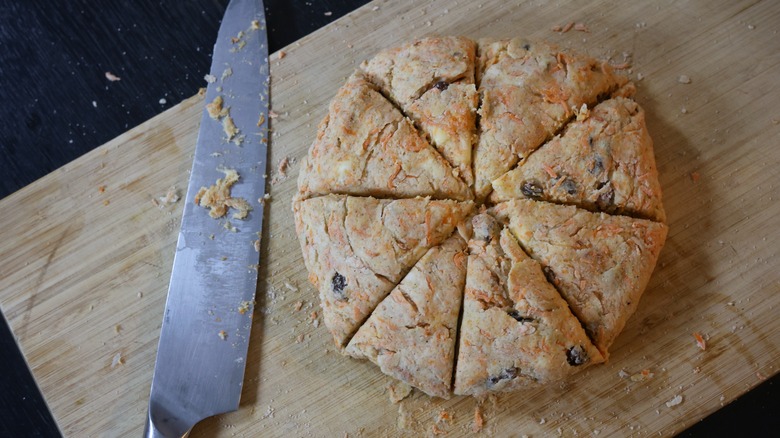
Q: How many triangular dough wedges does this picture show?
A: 8